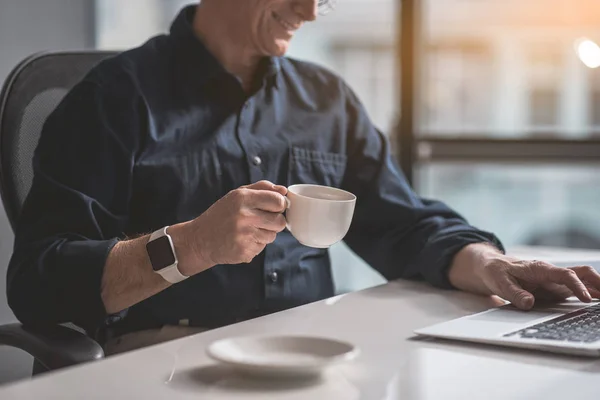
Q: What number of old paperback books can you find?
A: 0